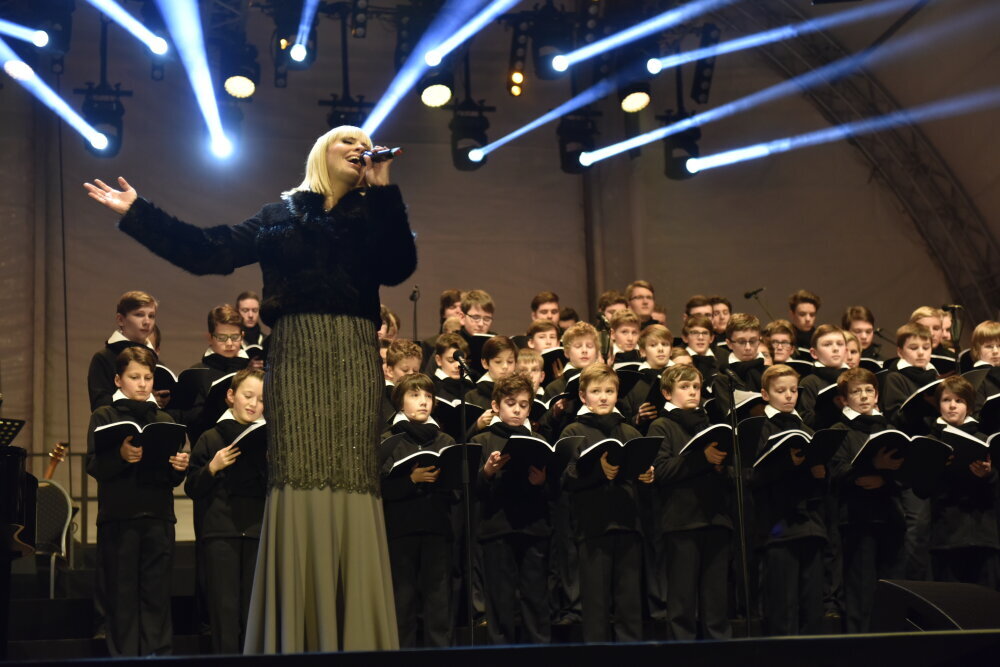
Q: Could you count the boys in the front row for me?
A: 9